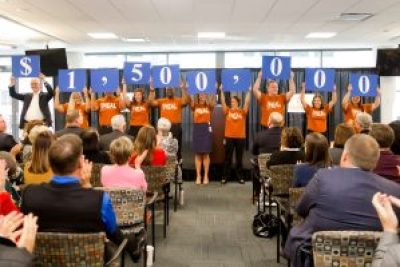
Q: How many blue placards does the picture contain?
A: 10